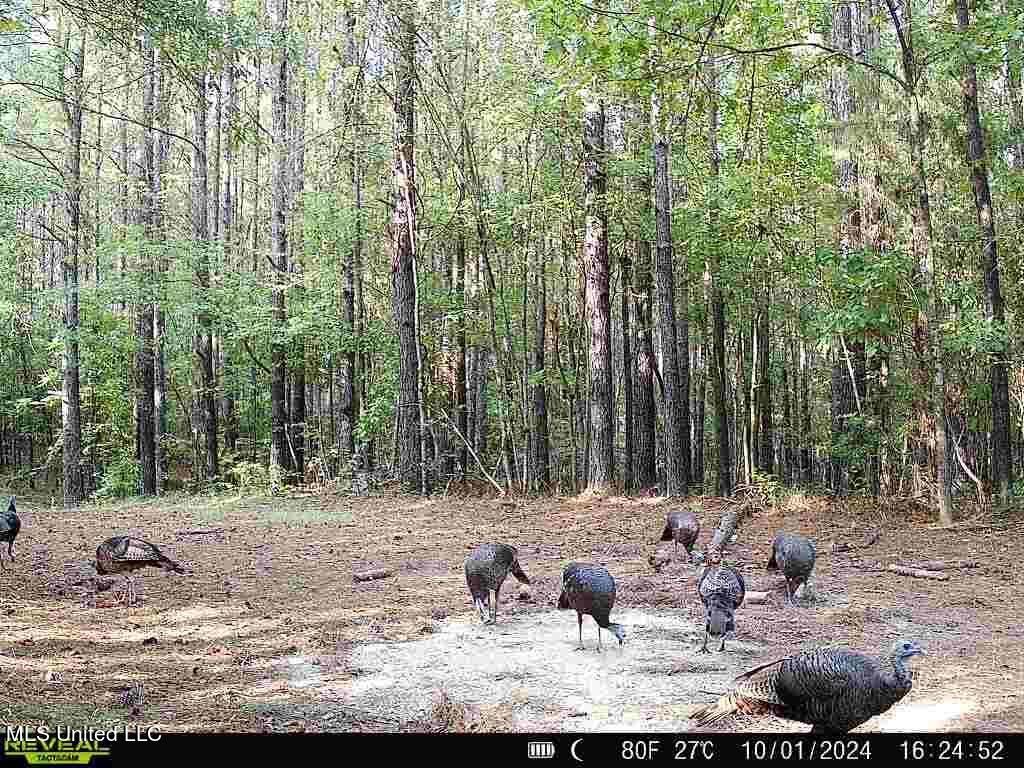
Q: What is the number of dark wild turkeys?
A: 8